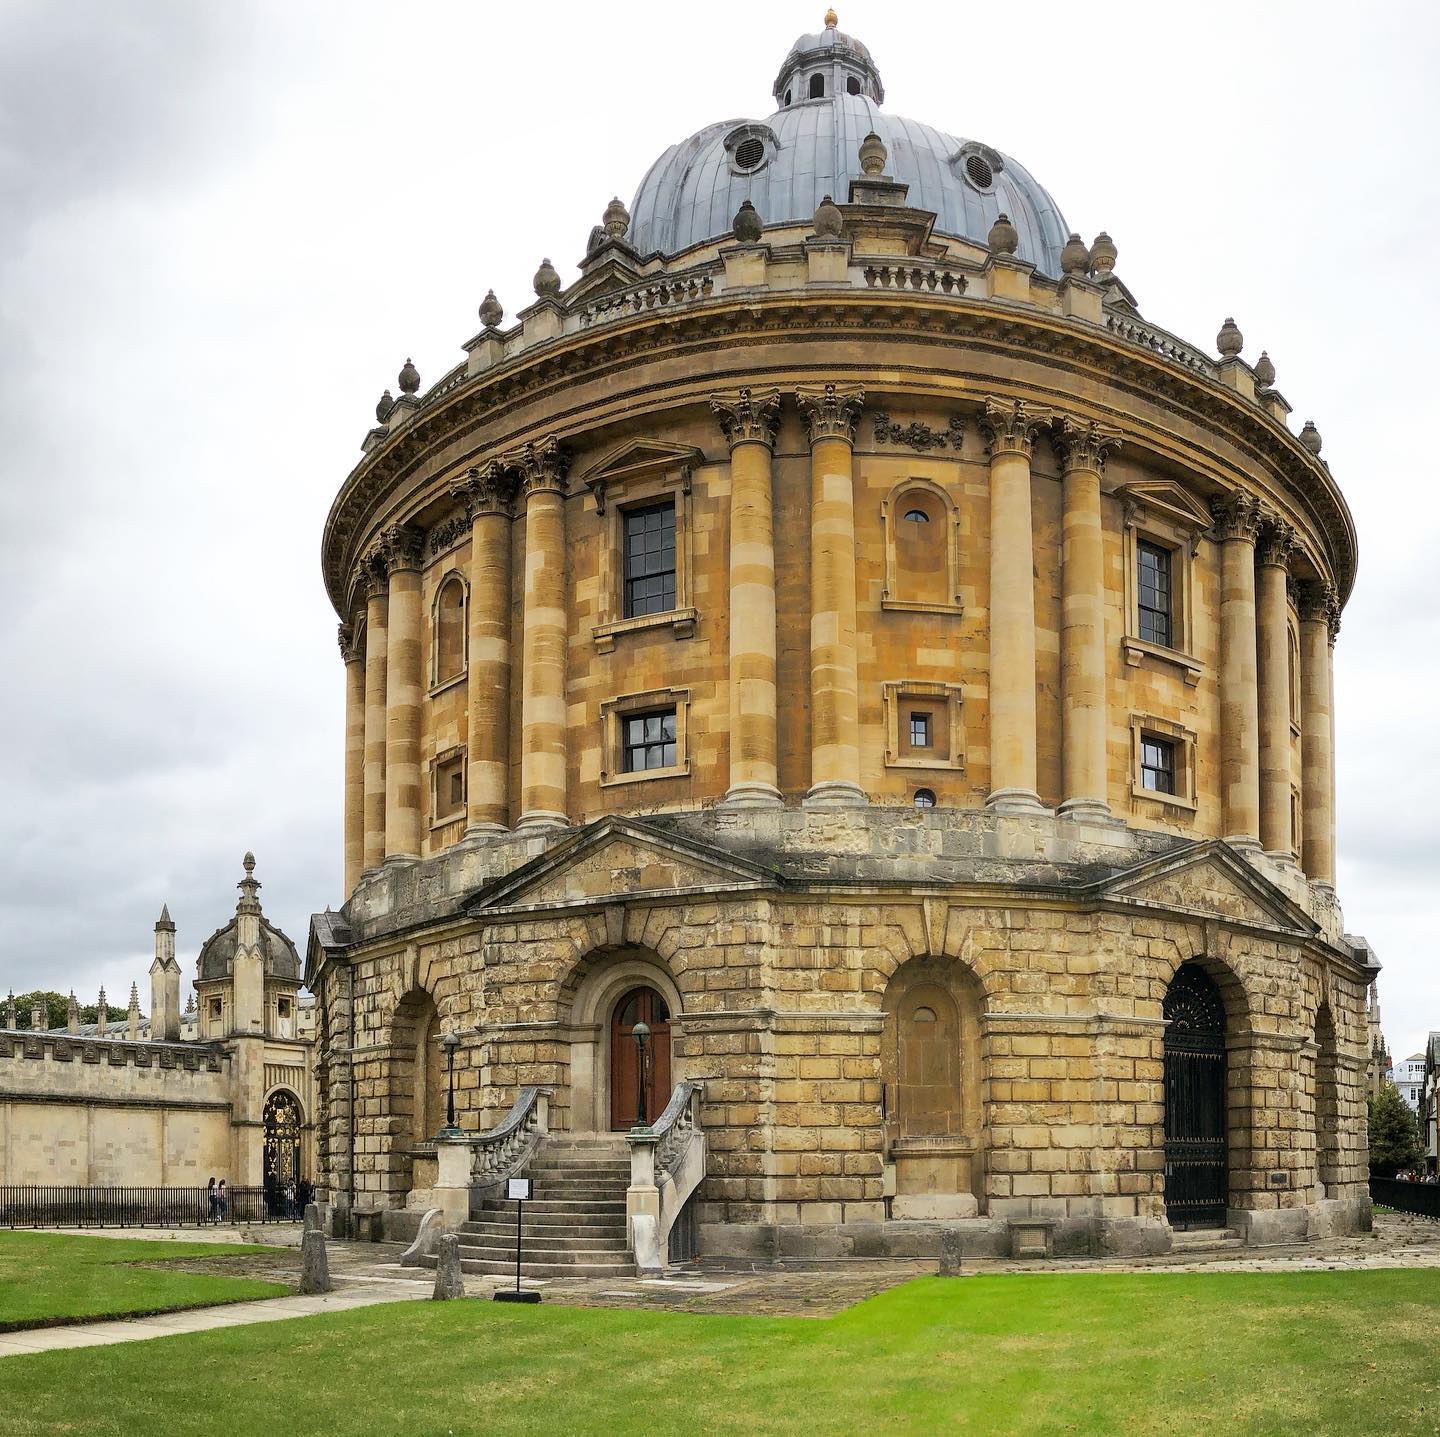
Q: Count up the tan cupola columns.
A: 13